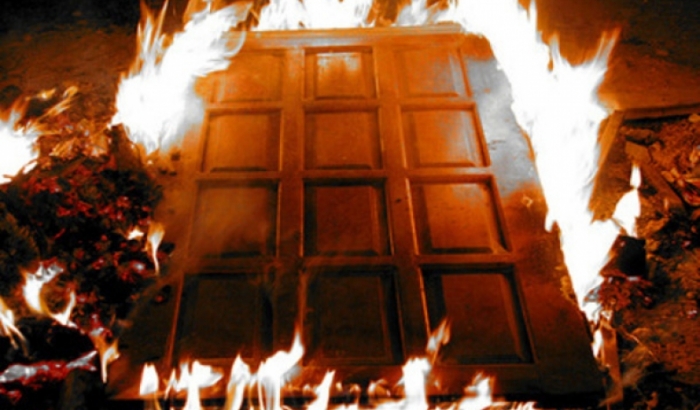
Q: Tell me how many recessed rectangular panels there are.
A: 12